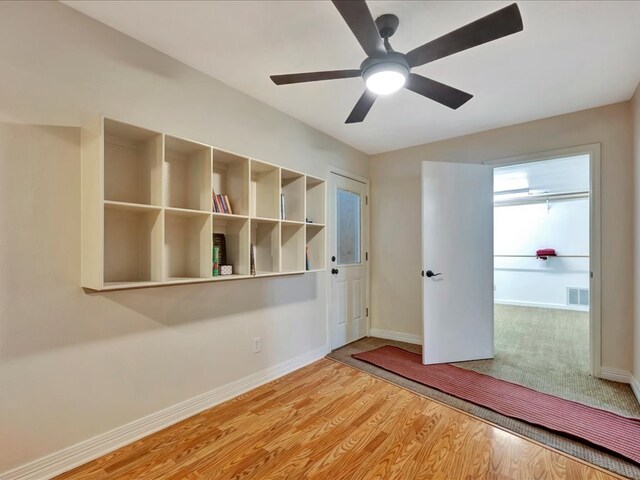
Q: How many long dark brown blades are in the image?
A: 5